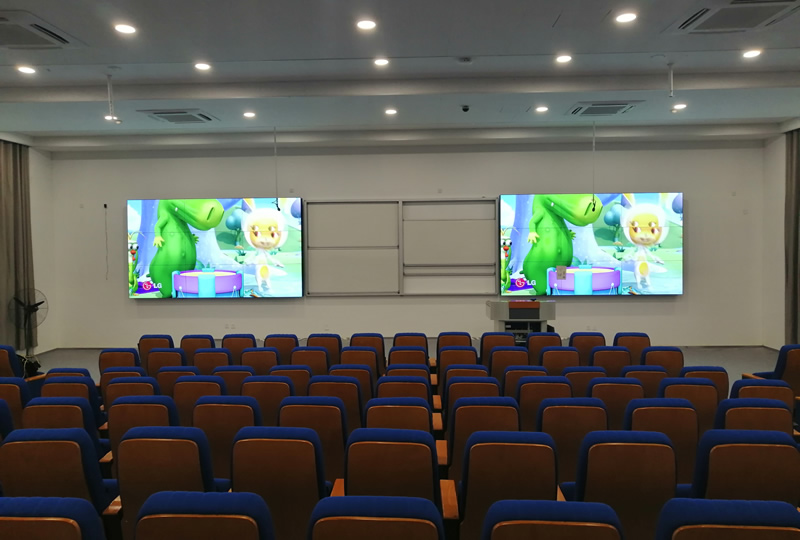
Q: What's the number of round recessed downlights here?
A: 13